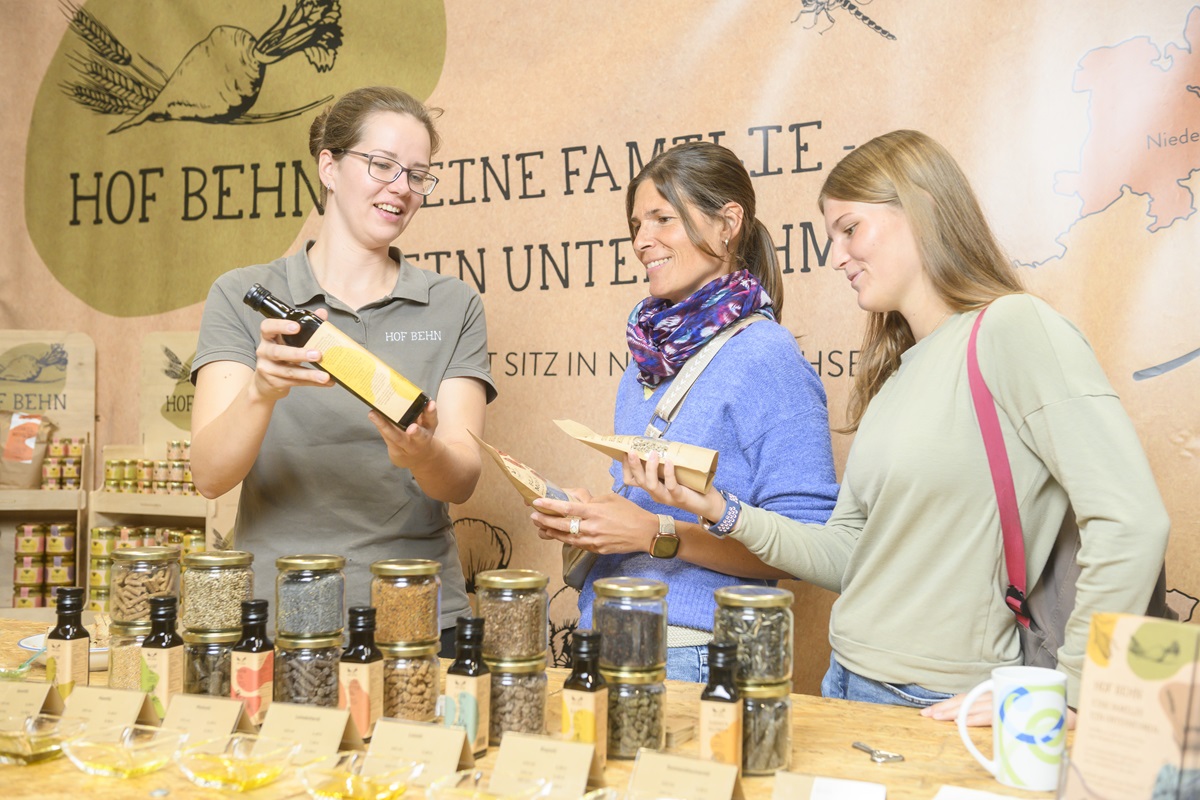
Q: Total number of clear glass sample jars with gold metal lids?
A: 14